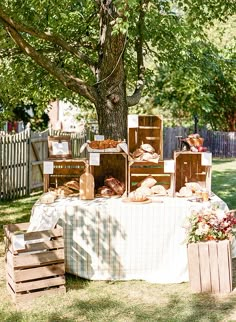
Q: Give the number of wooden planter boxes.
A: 1